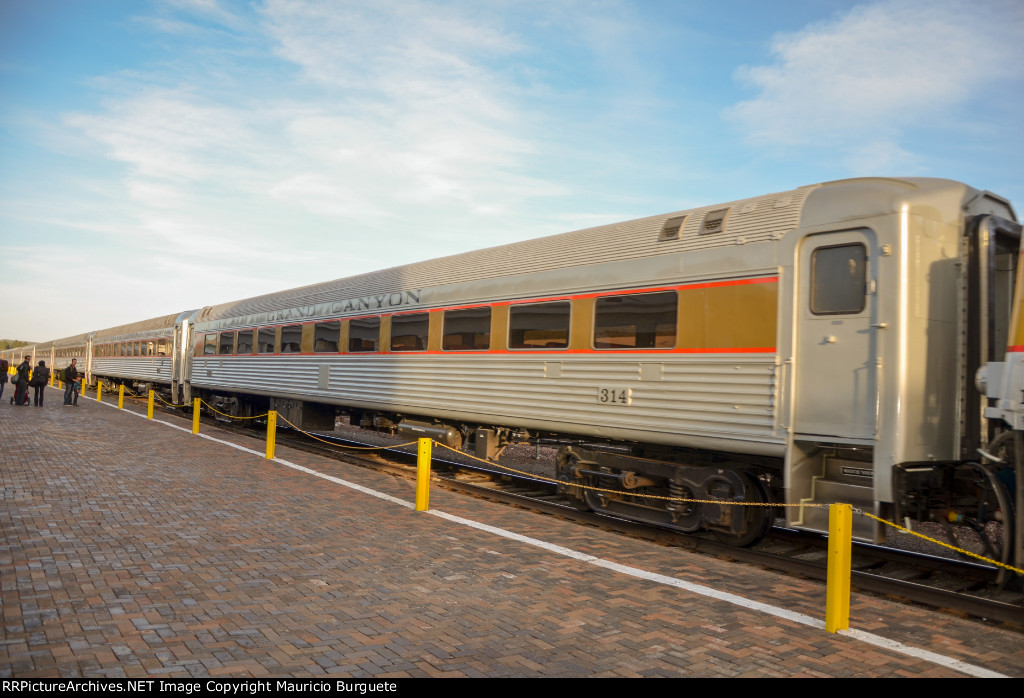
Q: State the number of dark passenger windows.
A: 11